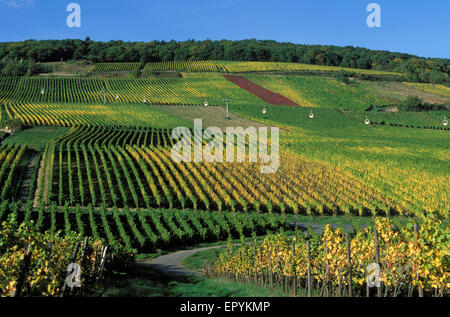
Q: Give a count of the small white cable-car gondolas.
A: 8